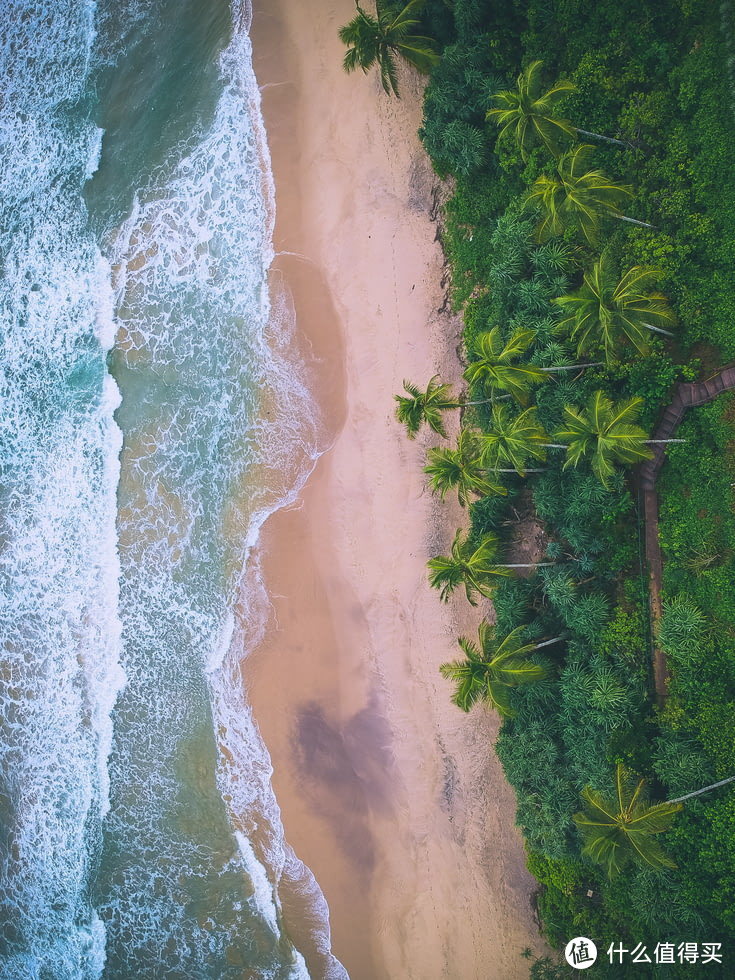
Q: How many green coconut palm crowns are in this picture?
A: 12